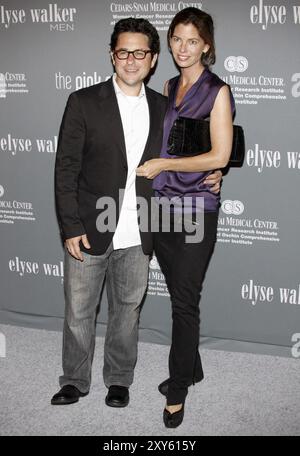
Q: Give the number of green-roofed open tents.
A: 0